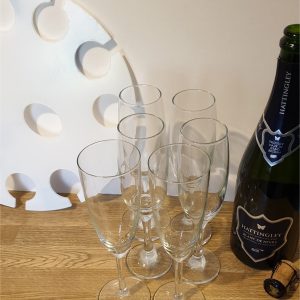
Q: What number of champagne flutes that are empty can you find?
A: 6